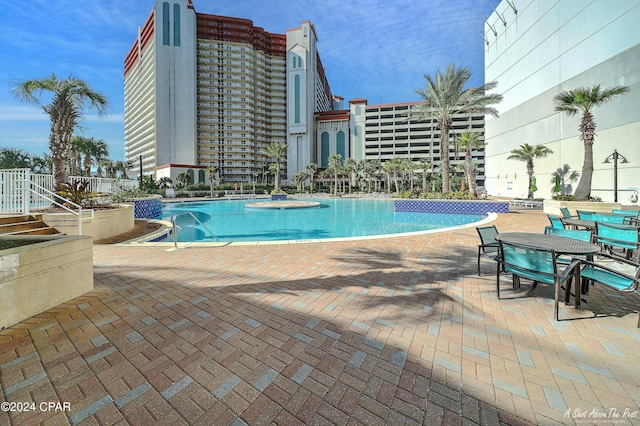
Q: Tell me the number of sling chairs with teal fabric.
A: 10